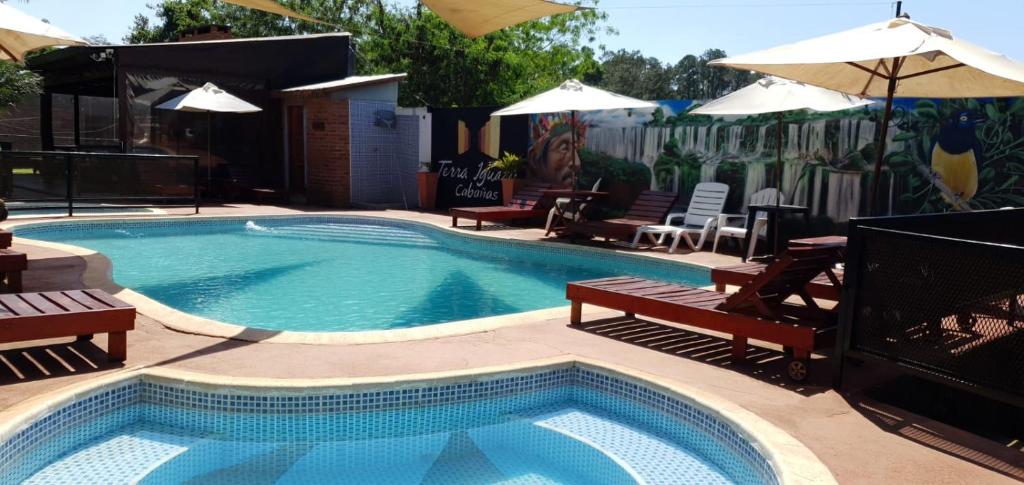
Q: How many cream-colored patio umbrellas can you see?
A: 5